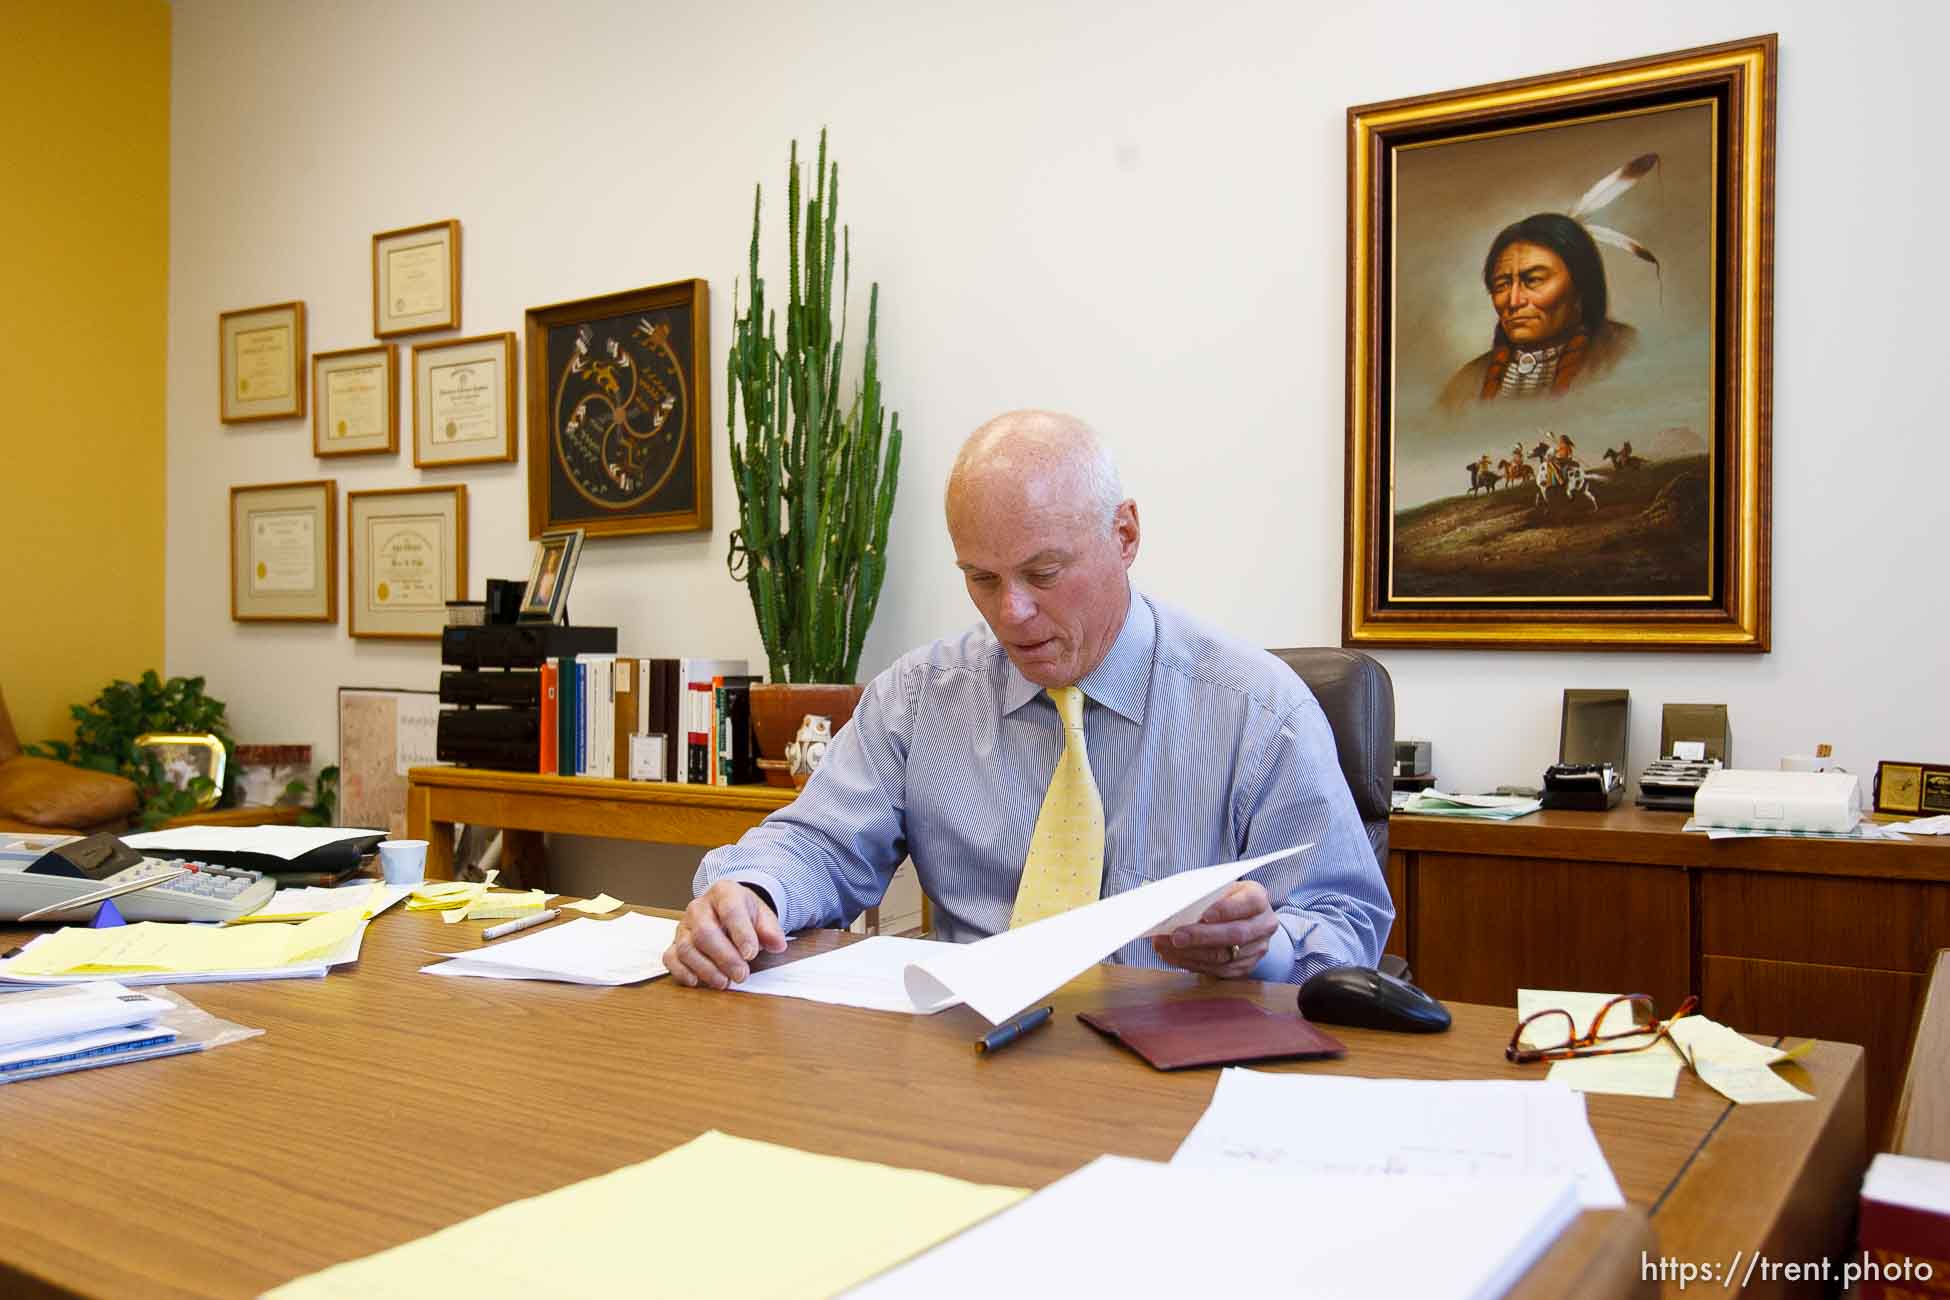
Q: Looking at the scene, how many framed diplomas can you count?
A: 6